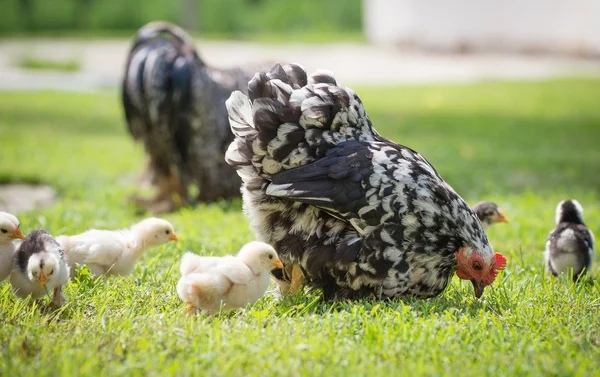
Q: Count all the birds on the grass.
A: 8